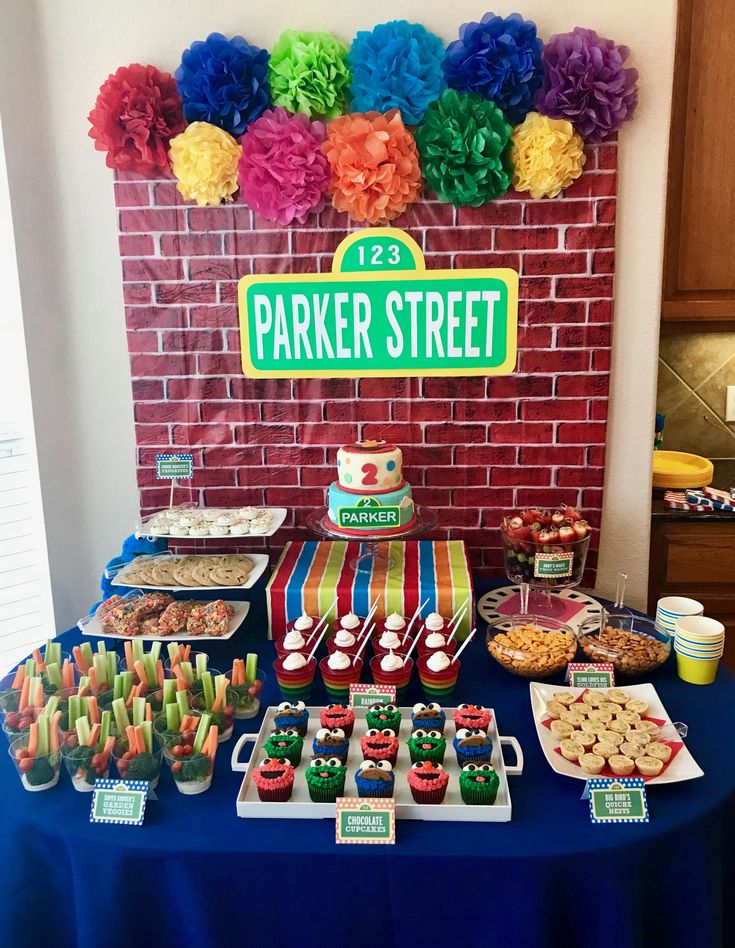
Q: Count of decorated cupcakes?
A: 15